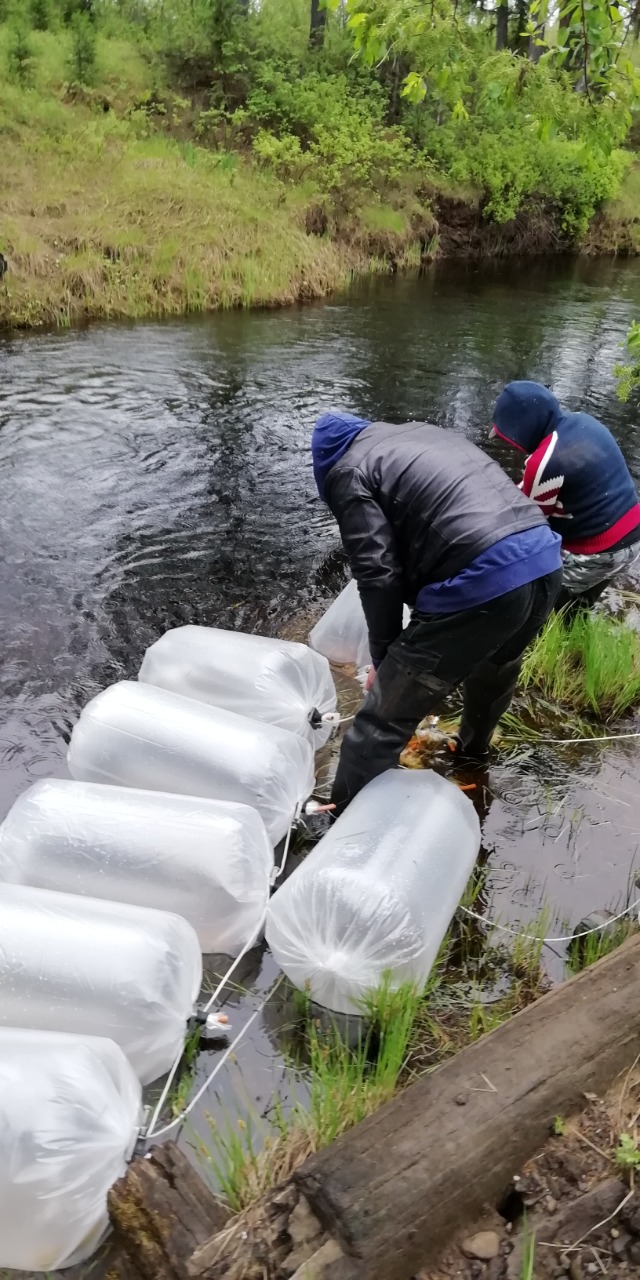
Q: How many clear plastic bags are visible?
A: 7